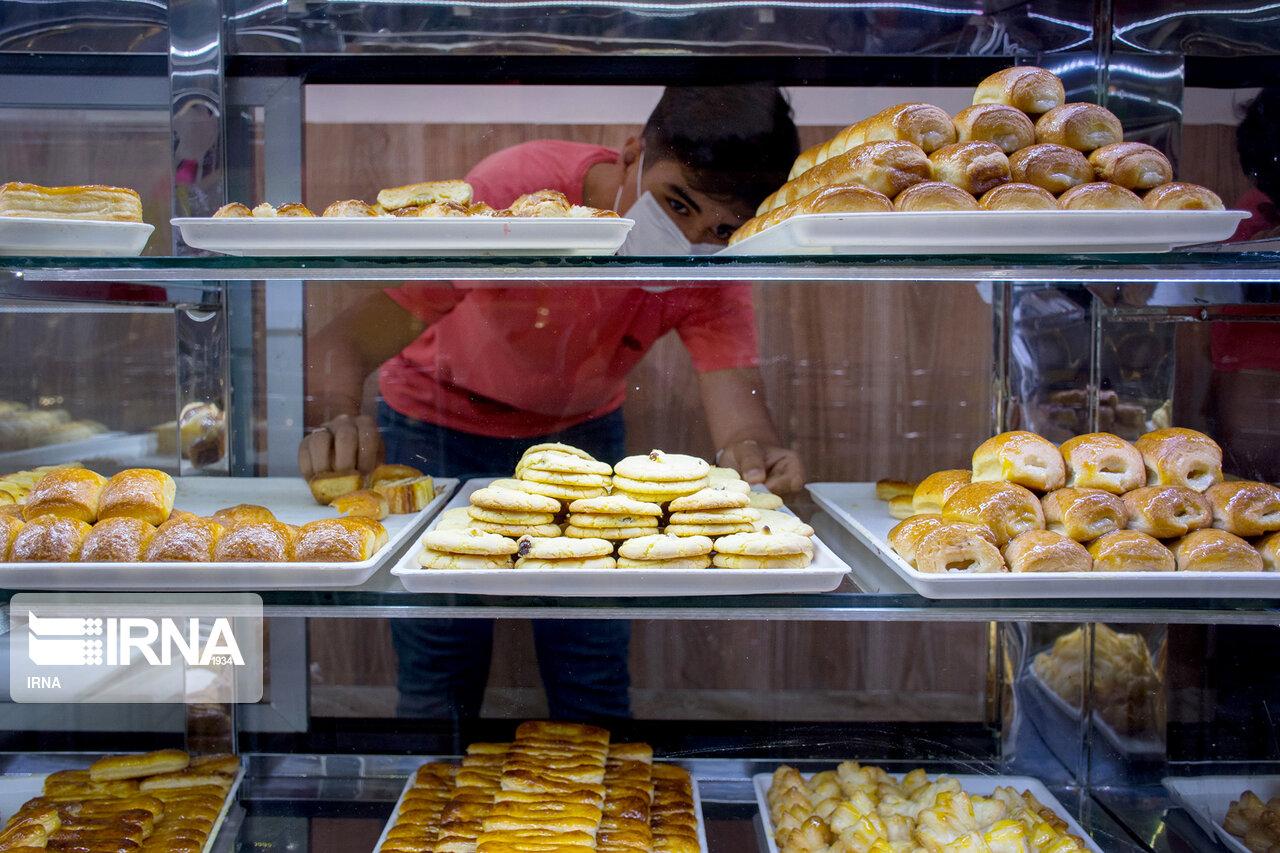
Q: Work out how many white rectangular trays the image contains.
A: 10